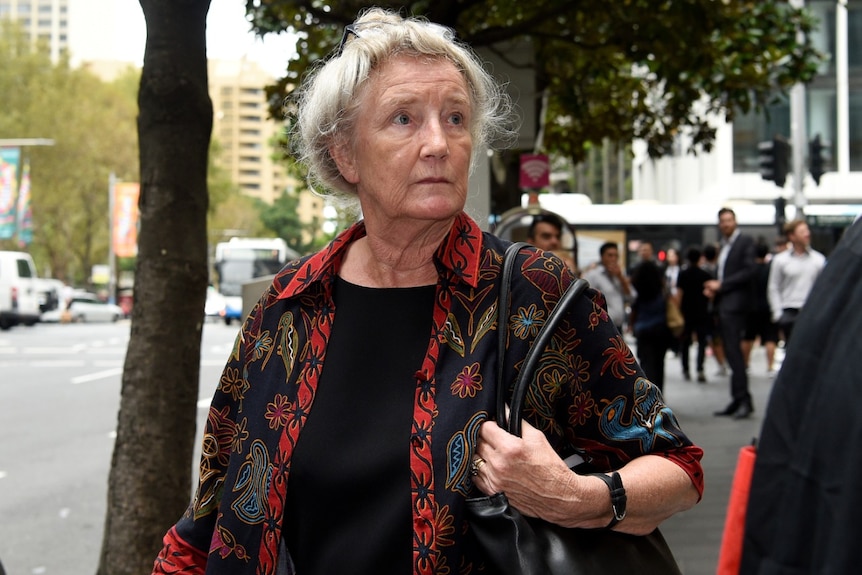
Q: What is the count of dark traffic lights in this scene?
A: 2